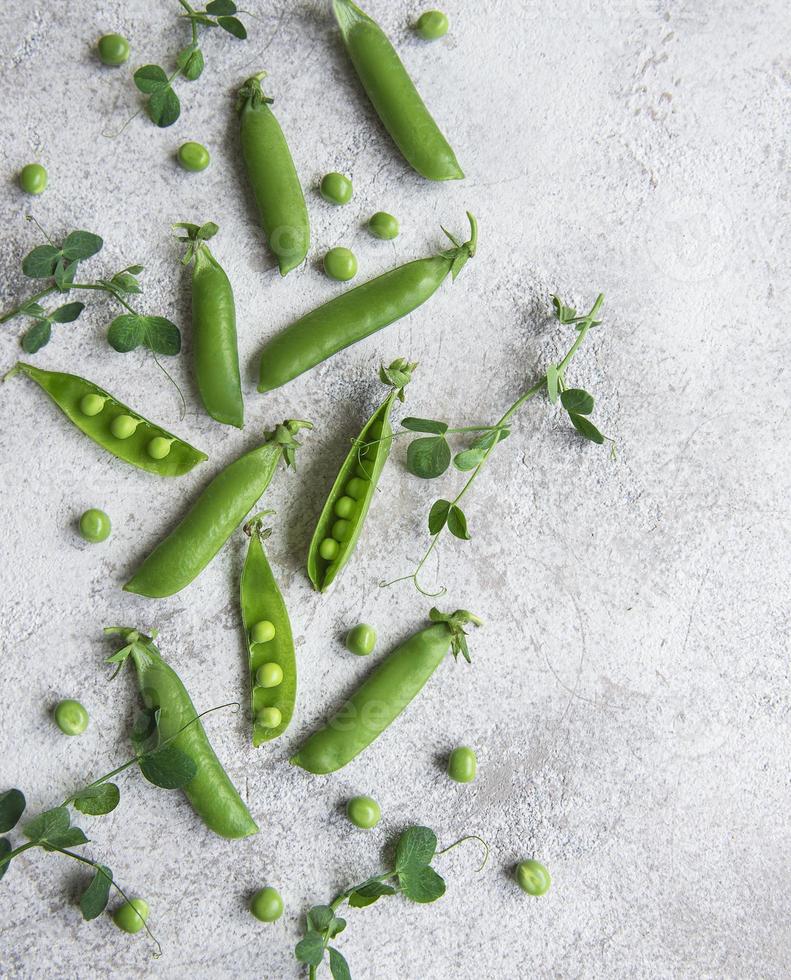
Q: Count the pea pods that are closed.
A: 7